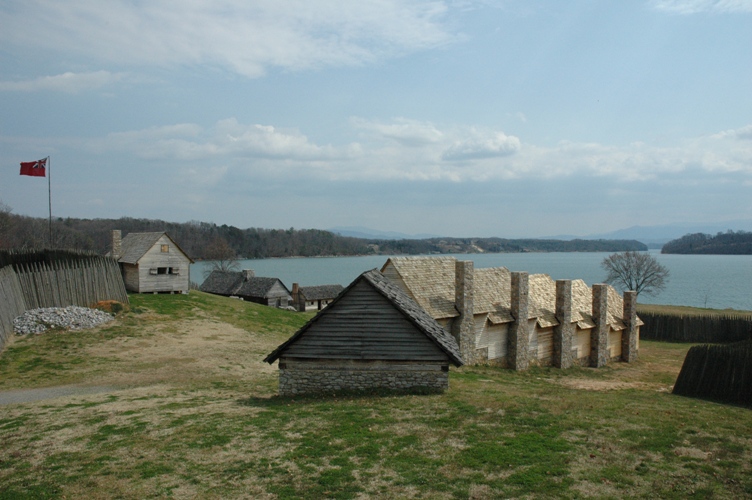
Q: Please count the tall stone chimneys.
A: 5